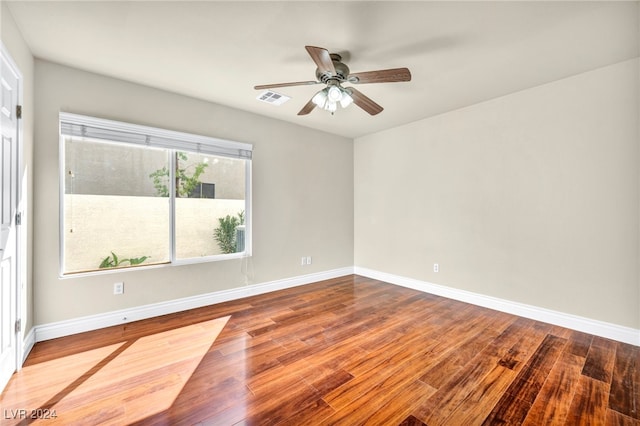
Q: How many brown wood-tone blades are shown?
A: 5